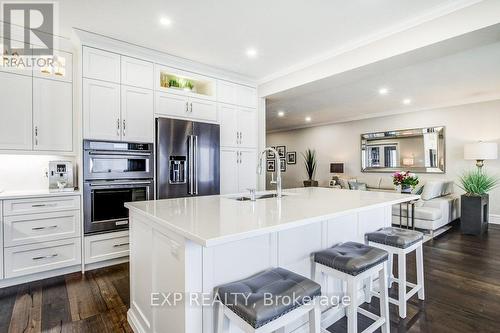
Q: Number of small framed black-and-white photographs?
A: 5